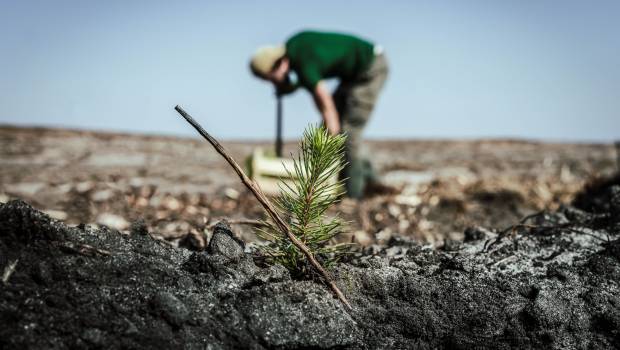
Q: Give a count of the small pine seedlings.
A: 1